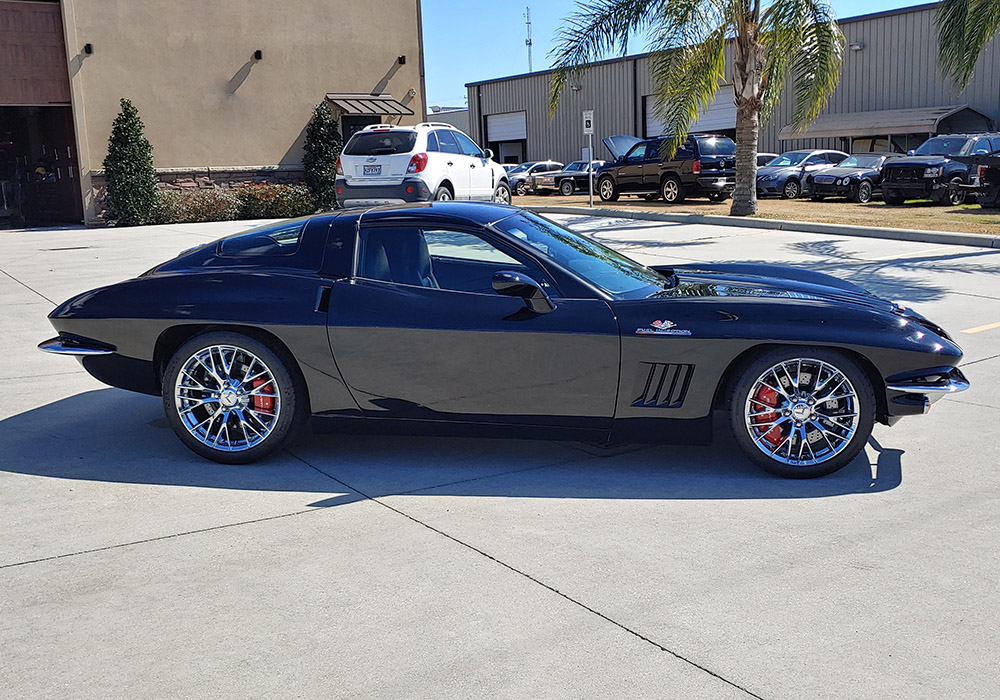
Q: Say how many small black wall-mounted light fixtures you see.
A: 3